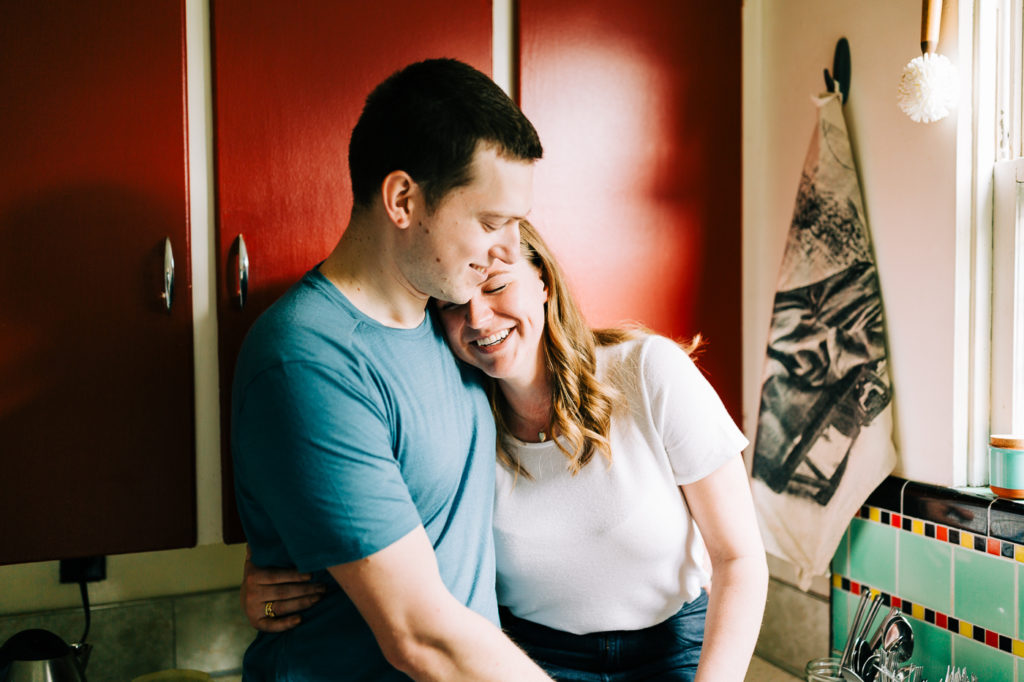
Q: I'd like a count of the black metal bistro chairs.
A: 0